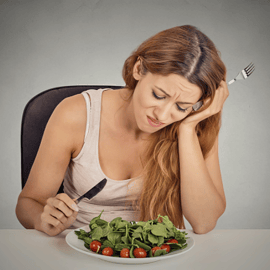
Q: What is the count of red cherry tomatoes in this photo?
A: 7